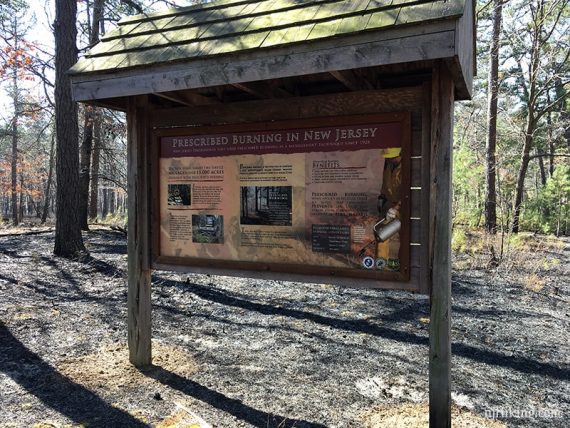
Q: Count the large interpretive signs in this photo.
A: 1